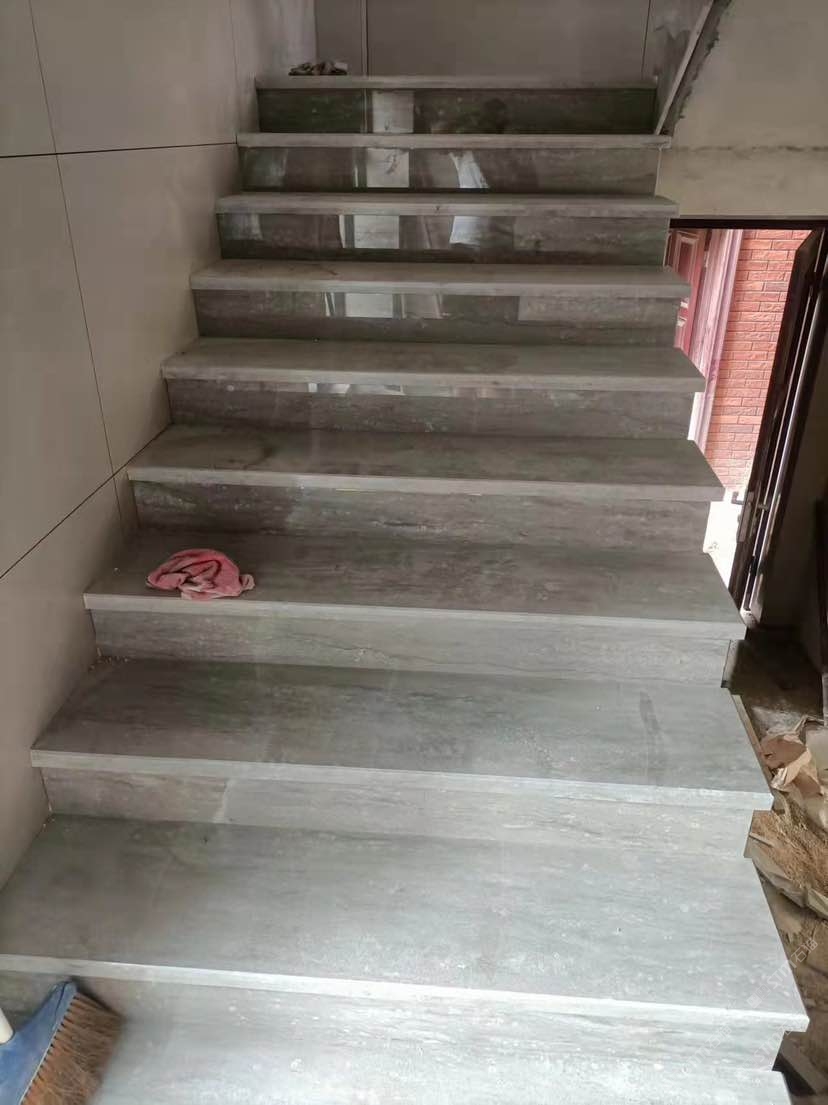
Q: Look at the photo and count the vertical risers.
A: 9